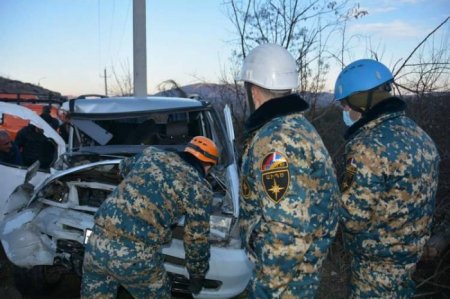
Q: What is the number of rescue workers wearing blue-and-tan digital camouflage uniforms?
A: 3